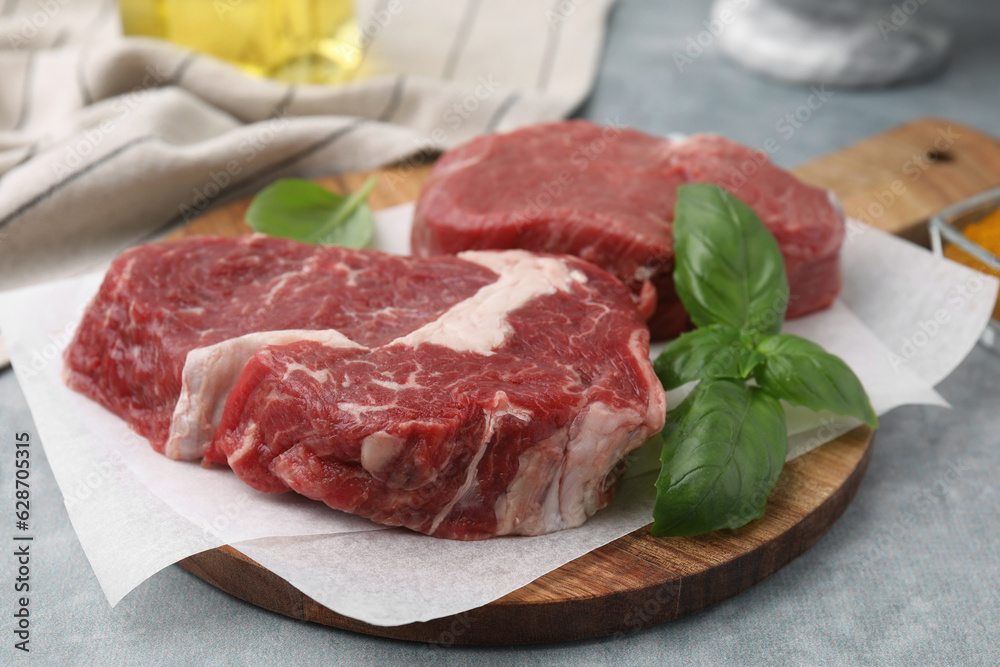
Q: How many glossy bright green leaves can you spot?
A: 5